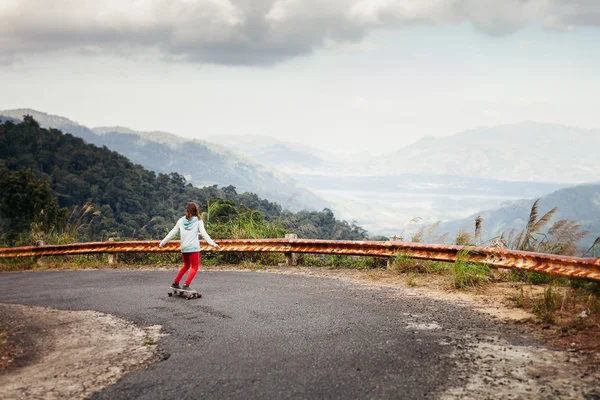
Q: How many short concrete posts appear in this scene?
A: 5